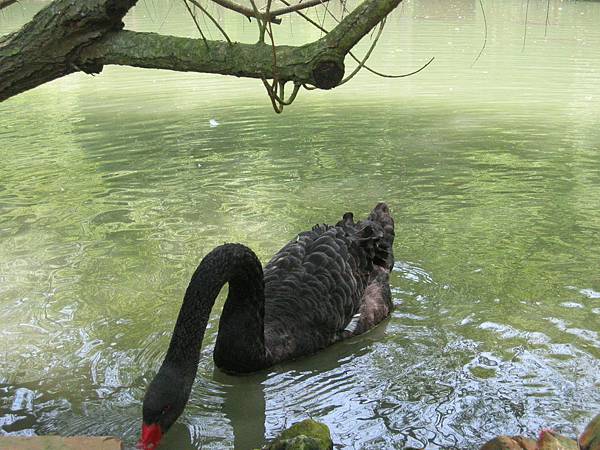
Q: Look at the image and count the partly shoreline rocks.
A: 5